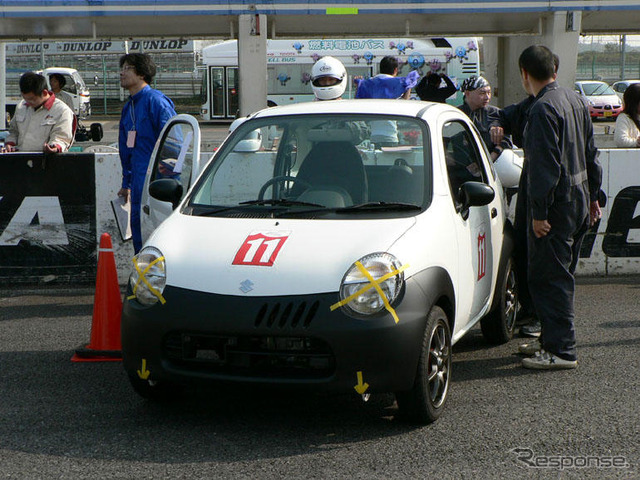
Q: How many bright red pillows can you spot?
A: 0